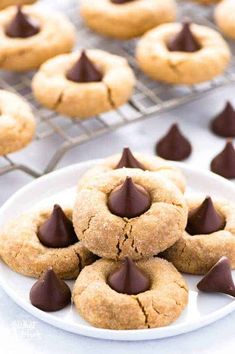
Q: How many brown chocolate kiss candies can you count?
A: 14